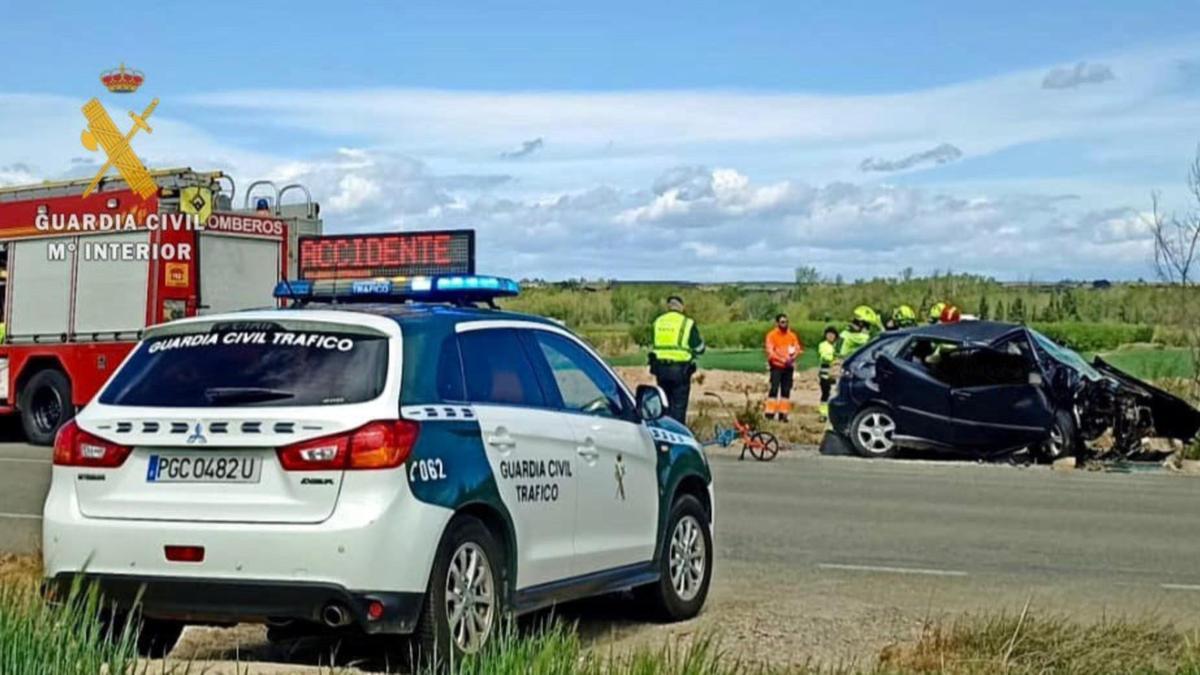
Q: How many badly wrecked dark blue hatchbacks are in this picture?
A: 1